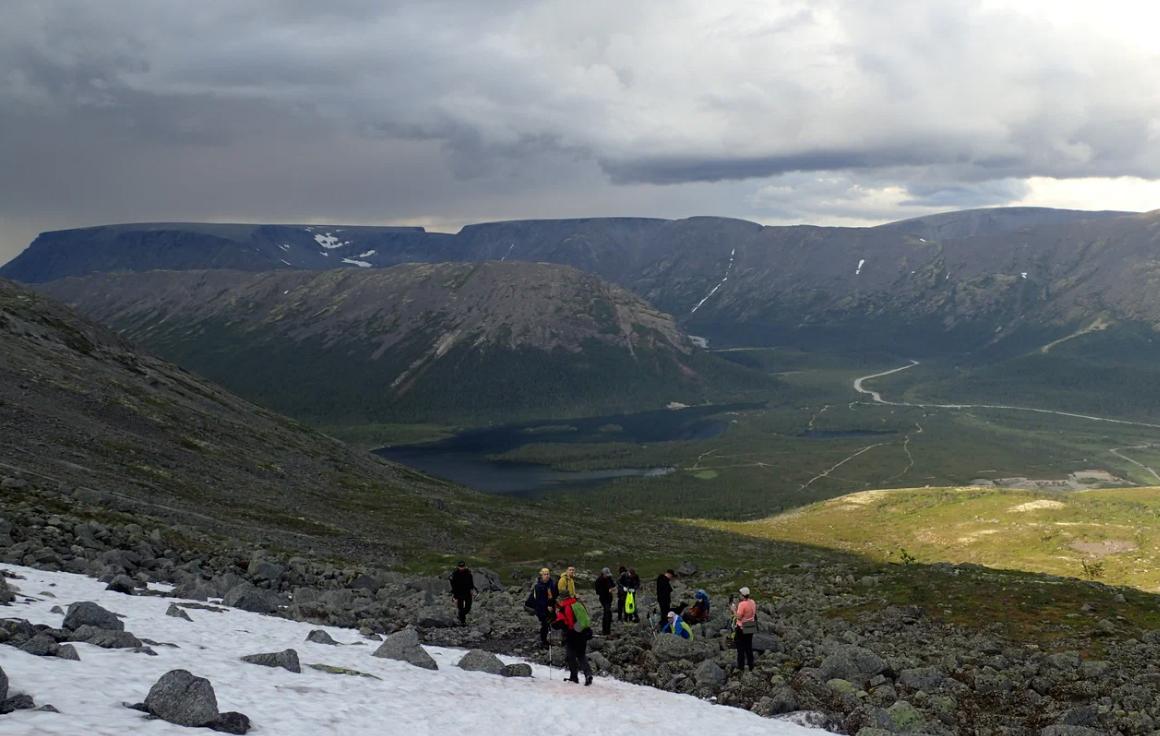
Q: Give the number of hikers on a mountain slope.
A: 11